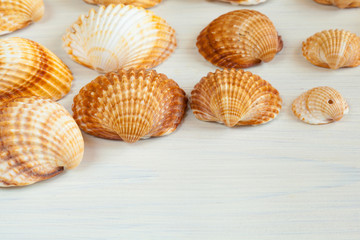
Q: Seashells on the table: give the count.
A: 12